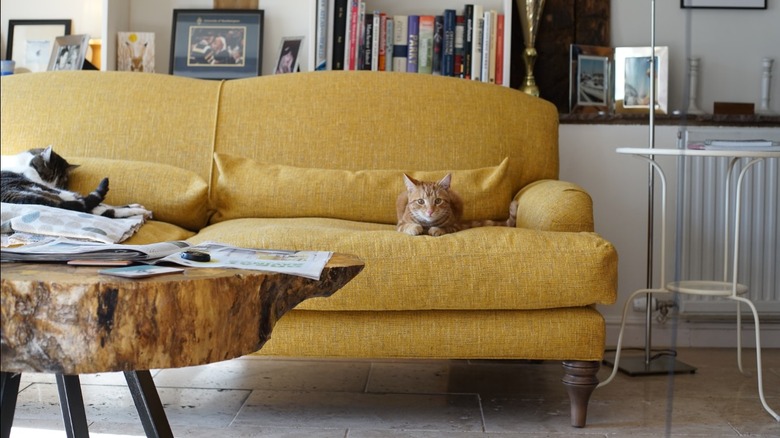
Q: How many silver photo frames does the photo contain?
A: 4